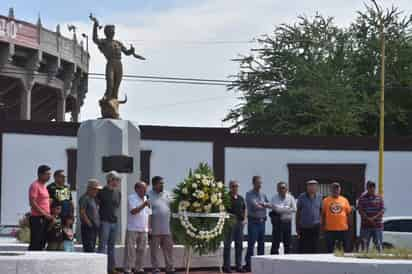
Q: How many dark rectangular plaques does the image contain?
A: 1